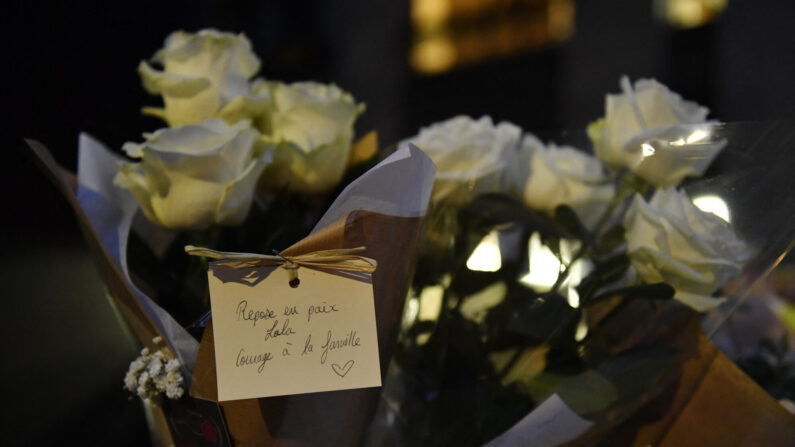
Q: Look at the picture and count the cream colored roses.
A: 7